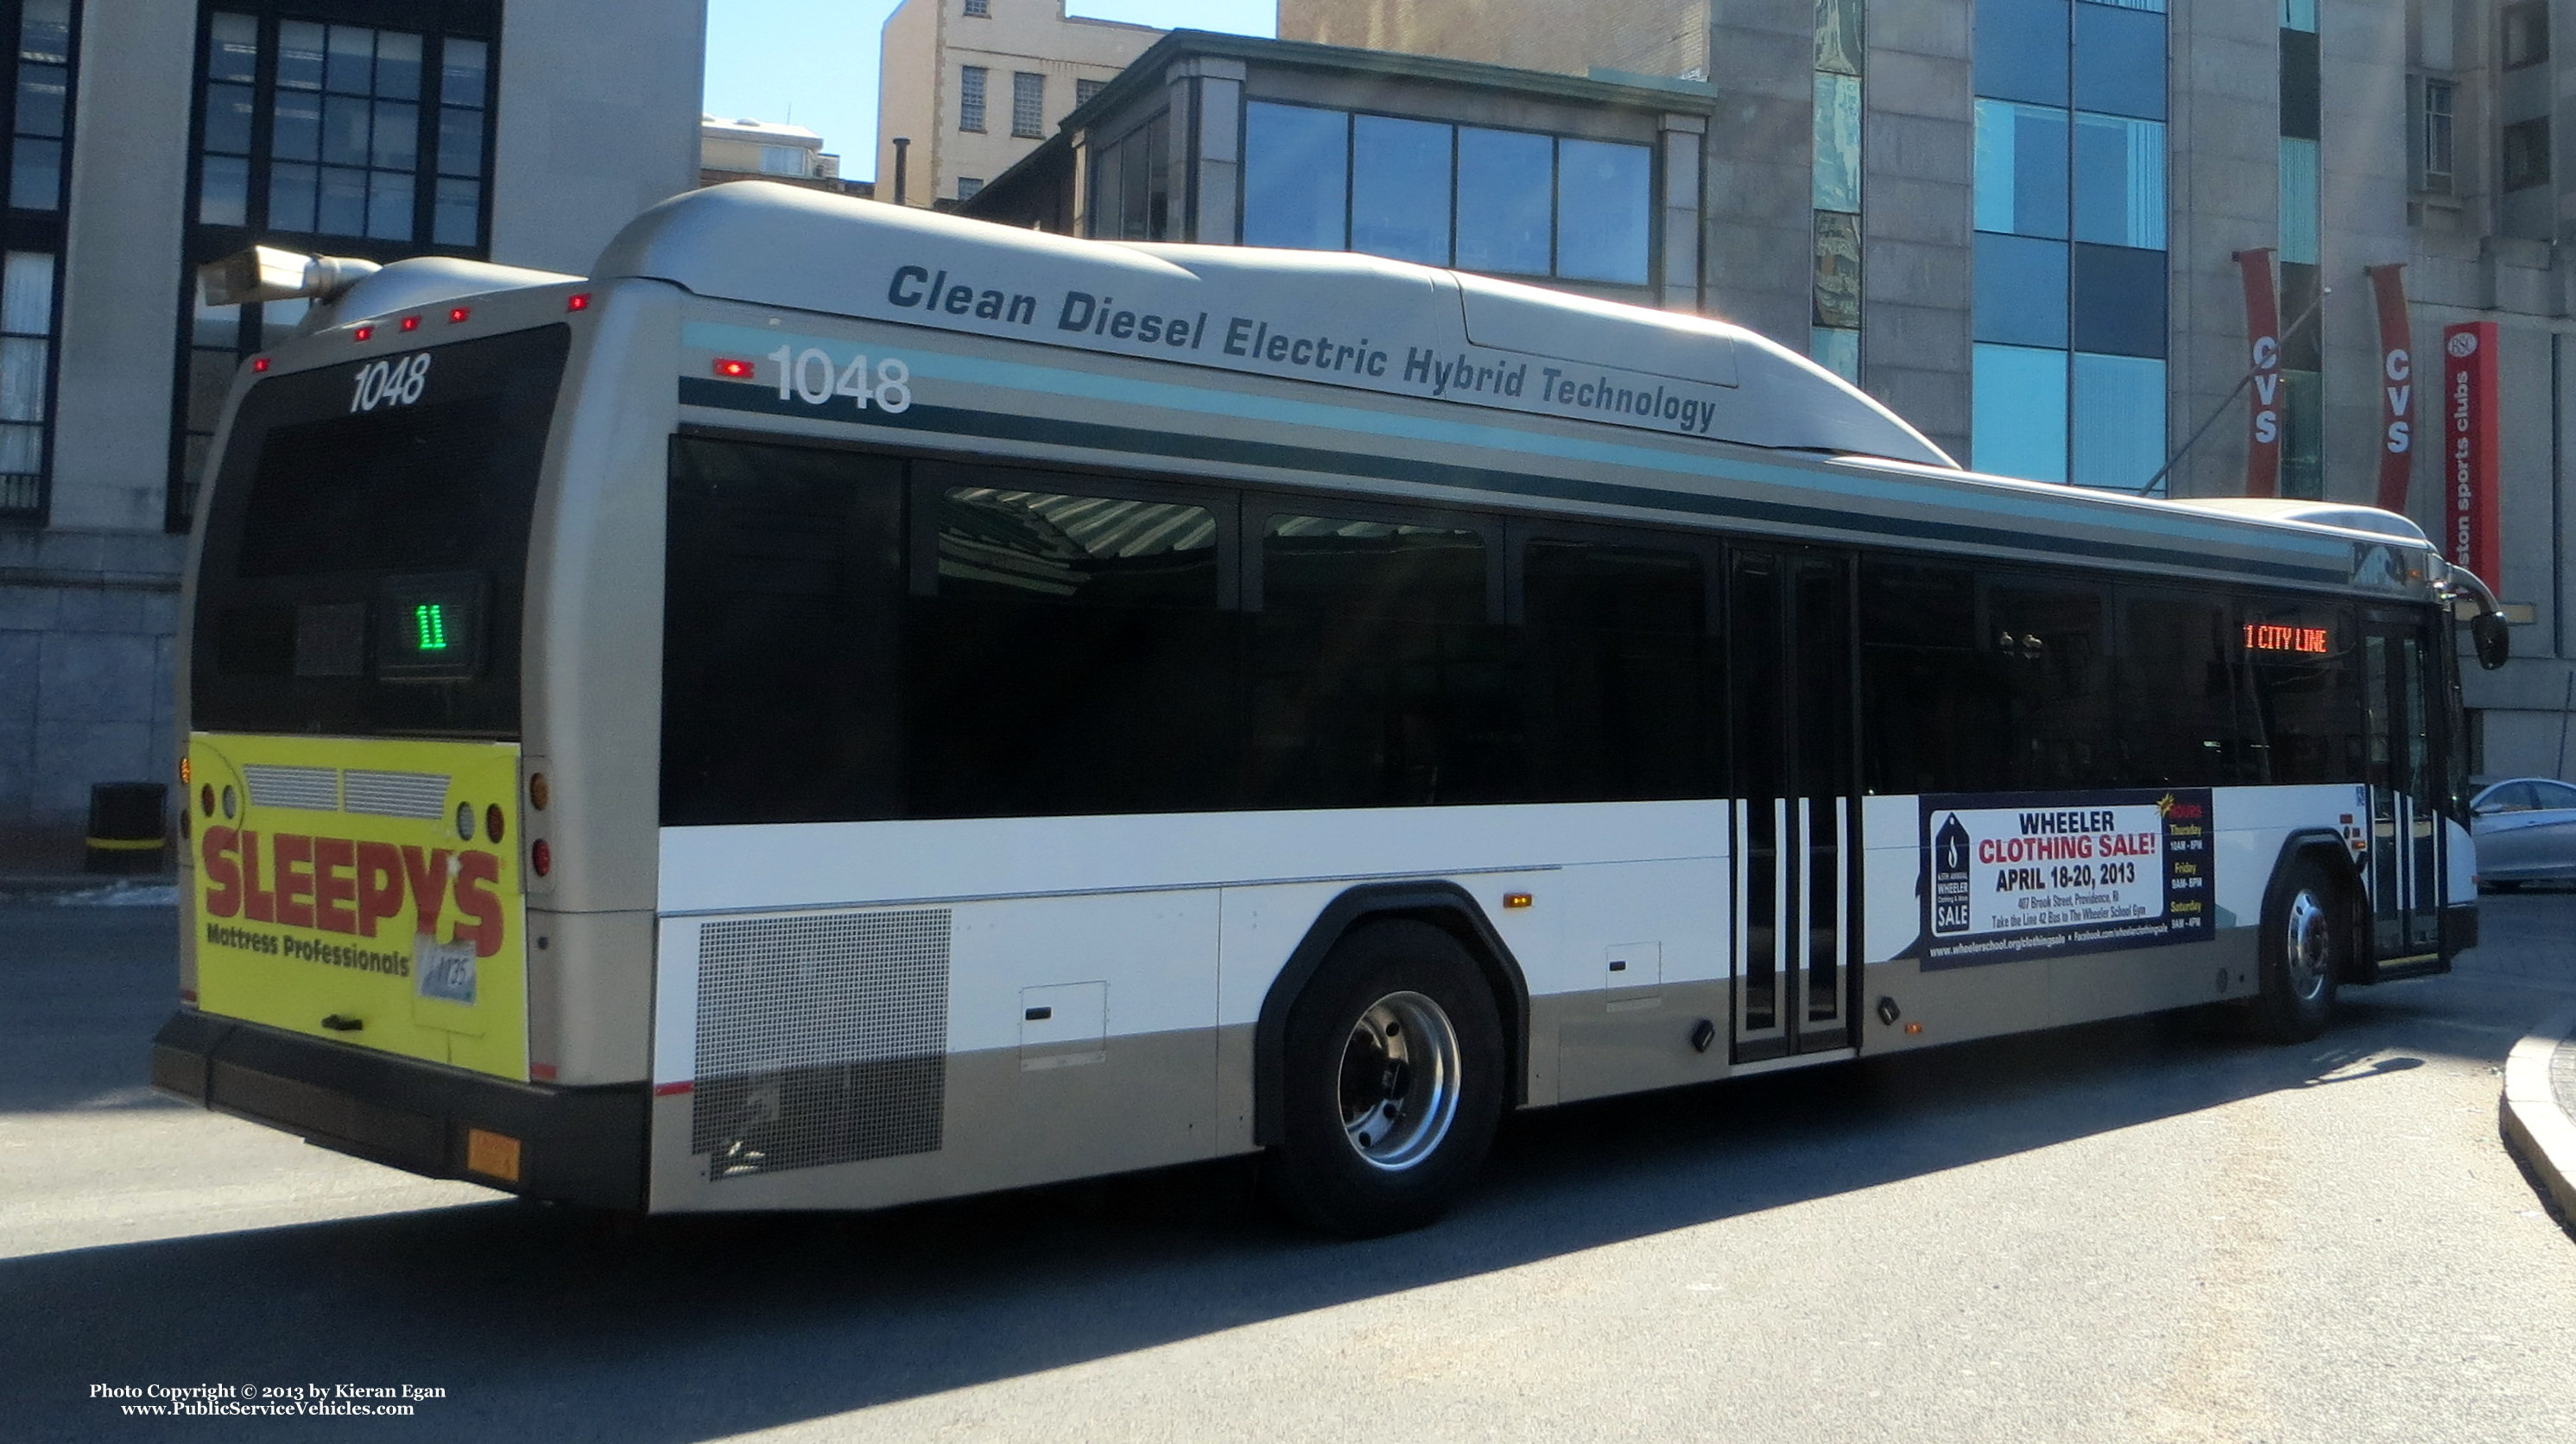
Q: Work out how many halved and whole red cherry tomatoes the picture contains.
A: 0